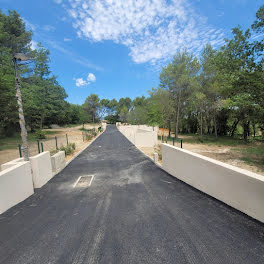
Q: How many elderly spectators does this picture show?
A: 0